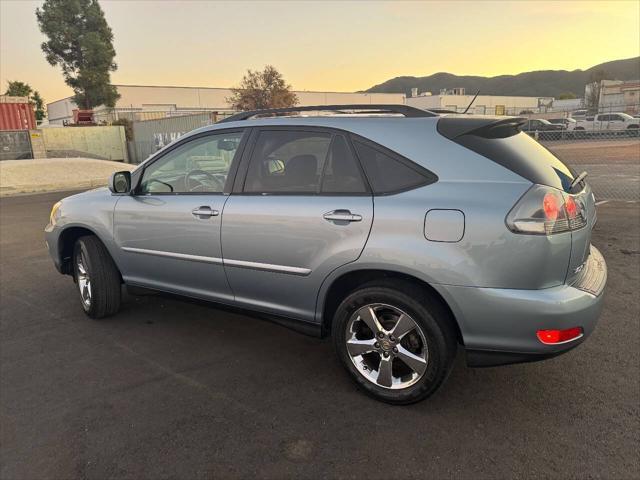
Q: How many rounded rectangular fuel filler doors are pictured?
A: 1